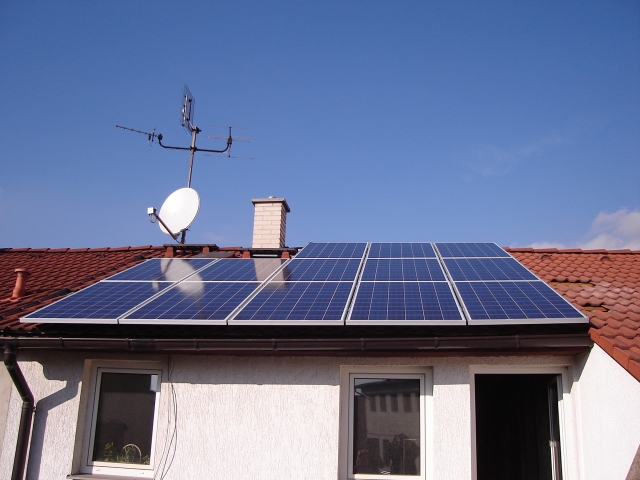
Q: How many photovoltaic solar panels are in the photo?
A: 13